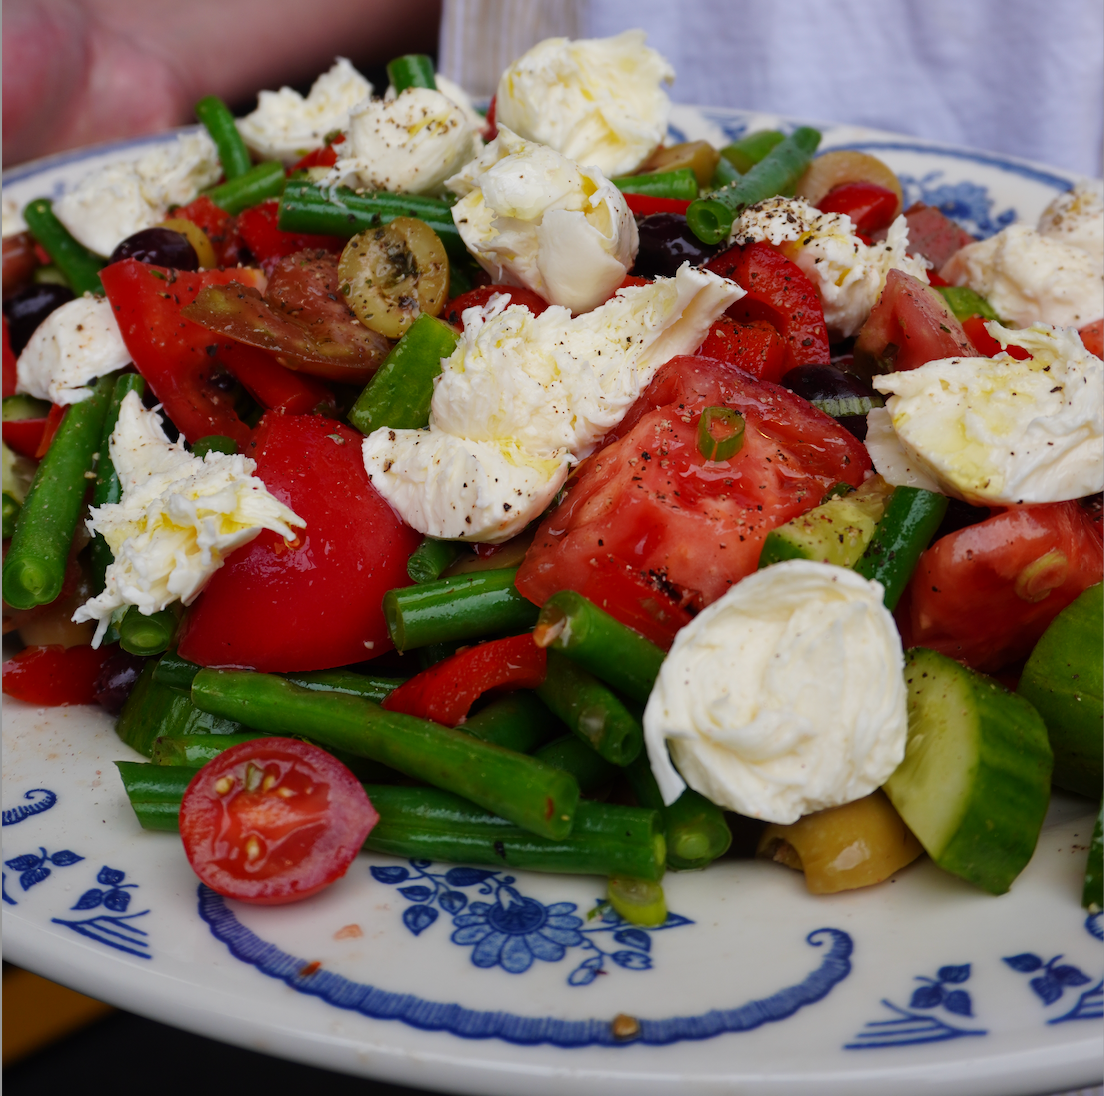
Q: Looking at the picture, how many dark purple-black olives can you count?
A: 5